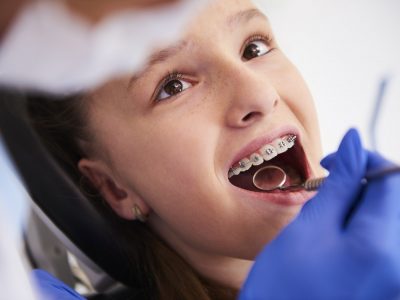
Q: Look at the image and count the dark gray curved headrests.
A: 1